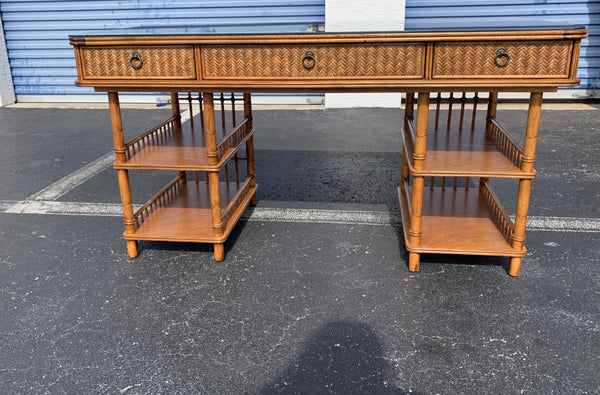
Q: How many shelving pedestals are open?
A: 2